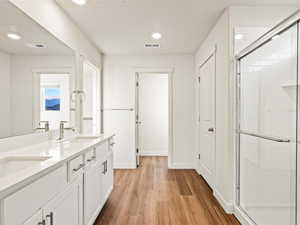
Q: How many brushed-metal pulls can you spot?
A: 7